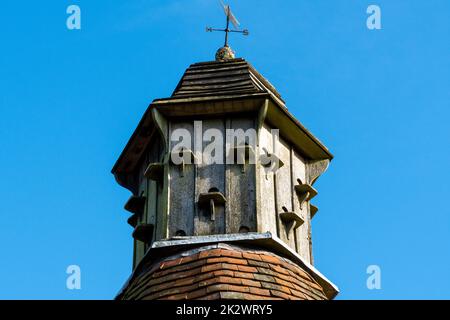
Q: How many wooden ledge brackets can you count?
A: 11